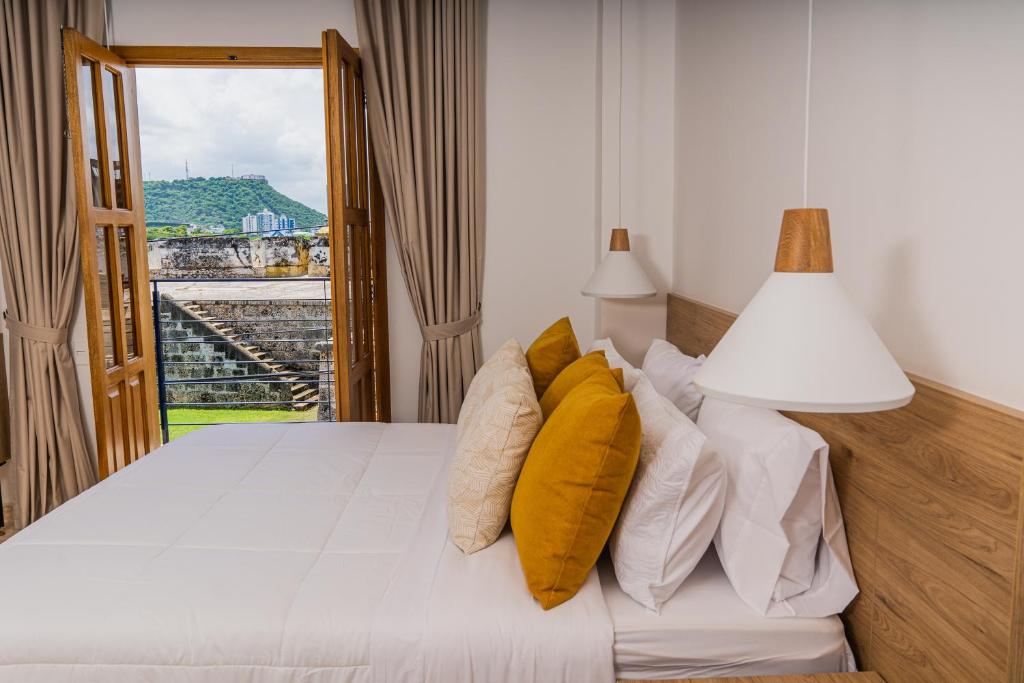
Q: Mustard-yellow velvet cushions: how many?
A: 3